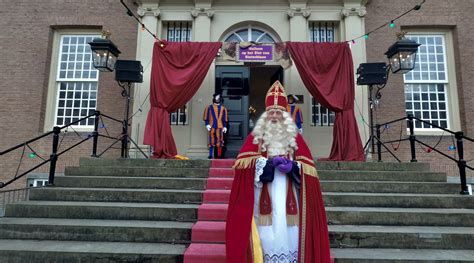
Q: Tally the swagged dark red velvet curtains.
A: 2